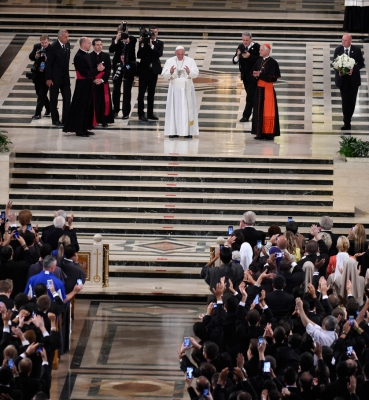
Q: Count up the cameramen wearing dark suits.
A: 4